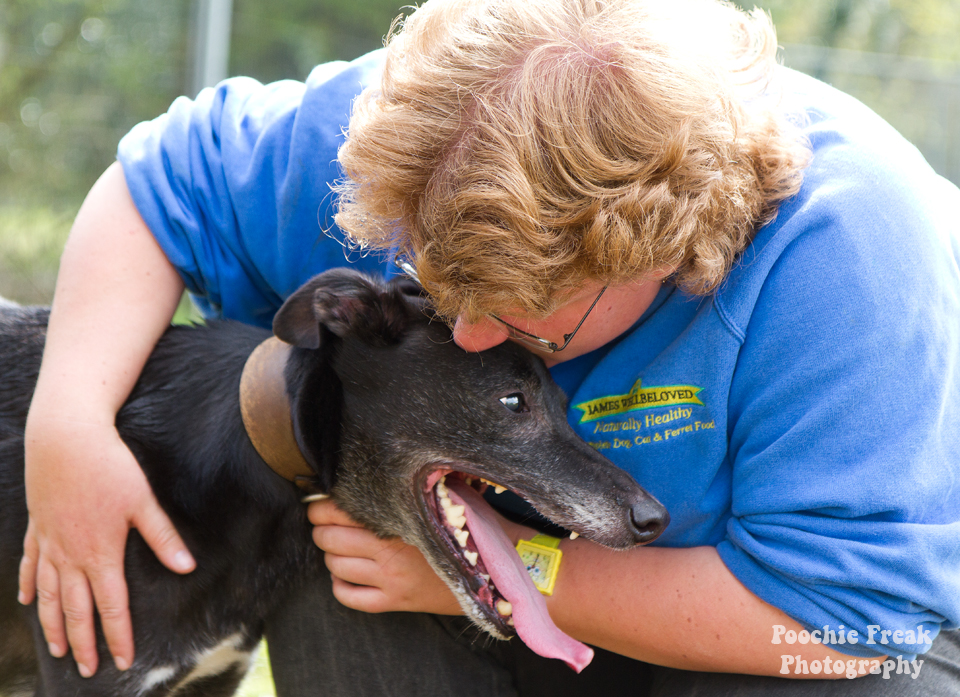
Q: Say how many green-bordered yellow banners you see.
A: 1